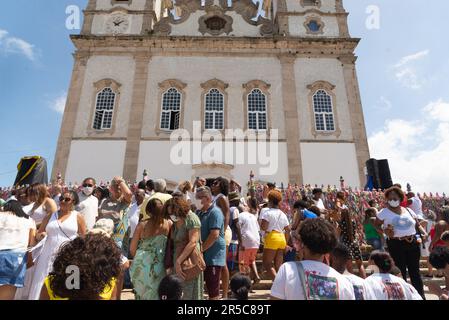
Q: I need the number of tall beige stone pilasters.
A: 4